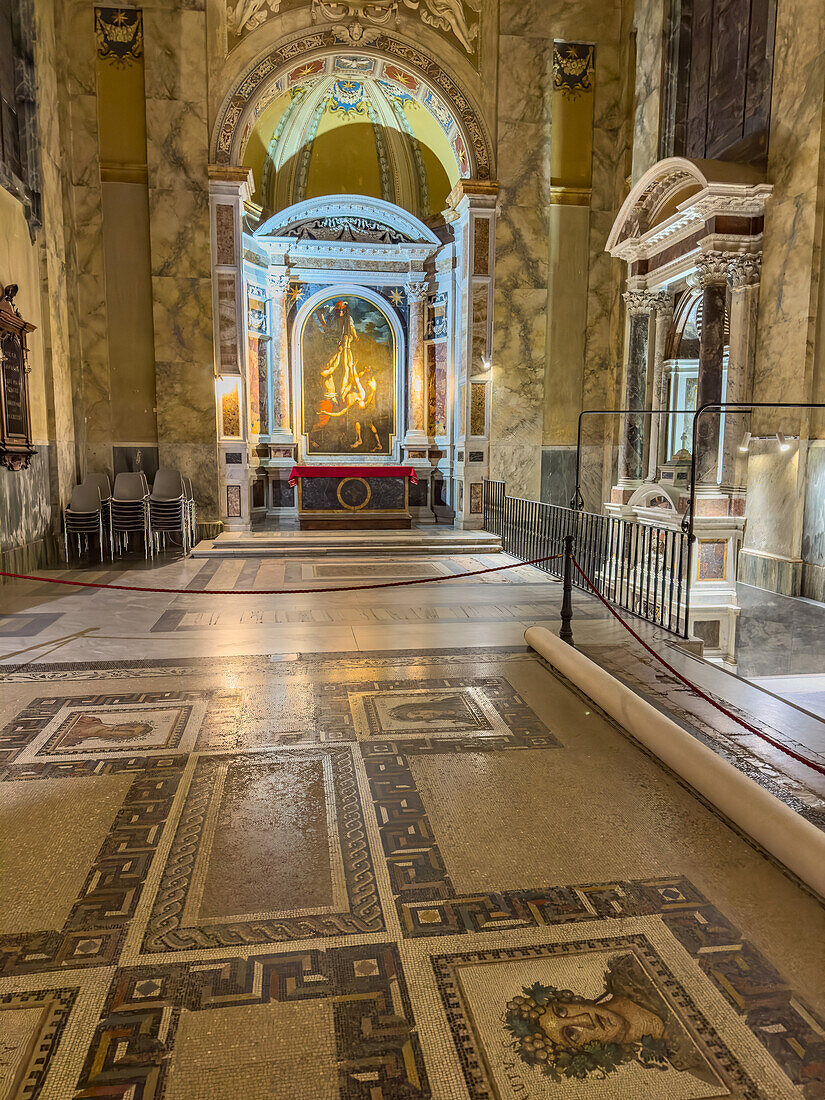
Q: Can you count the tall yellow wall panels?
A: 2